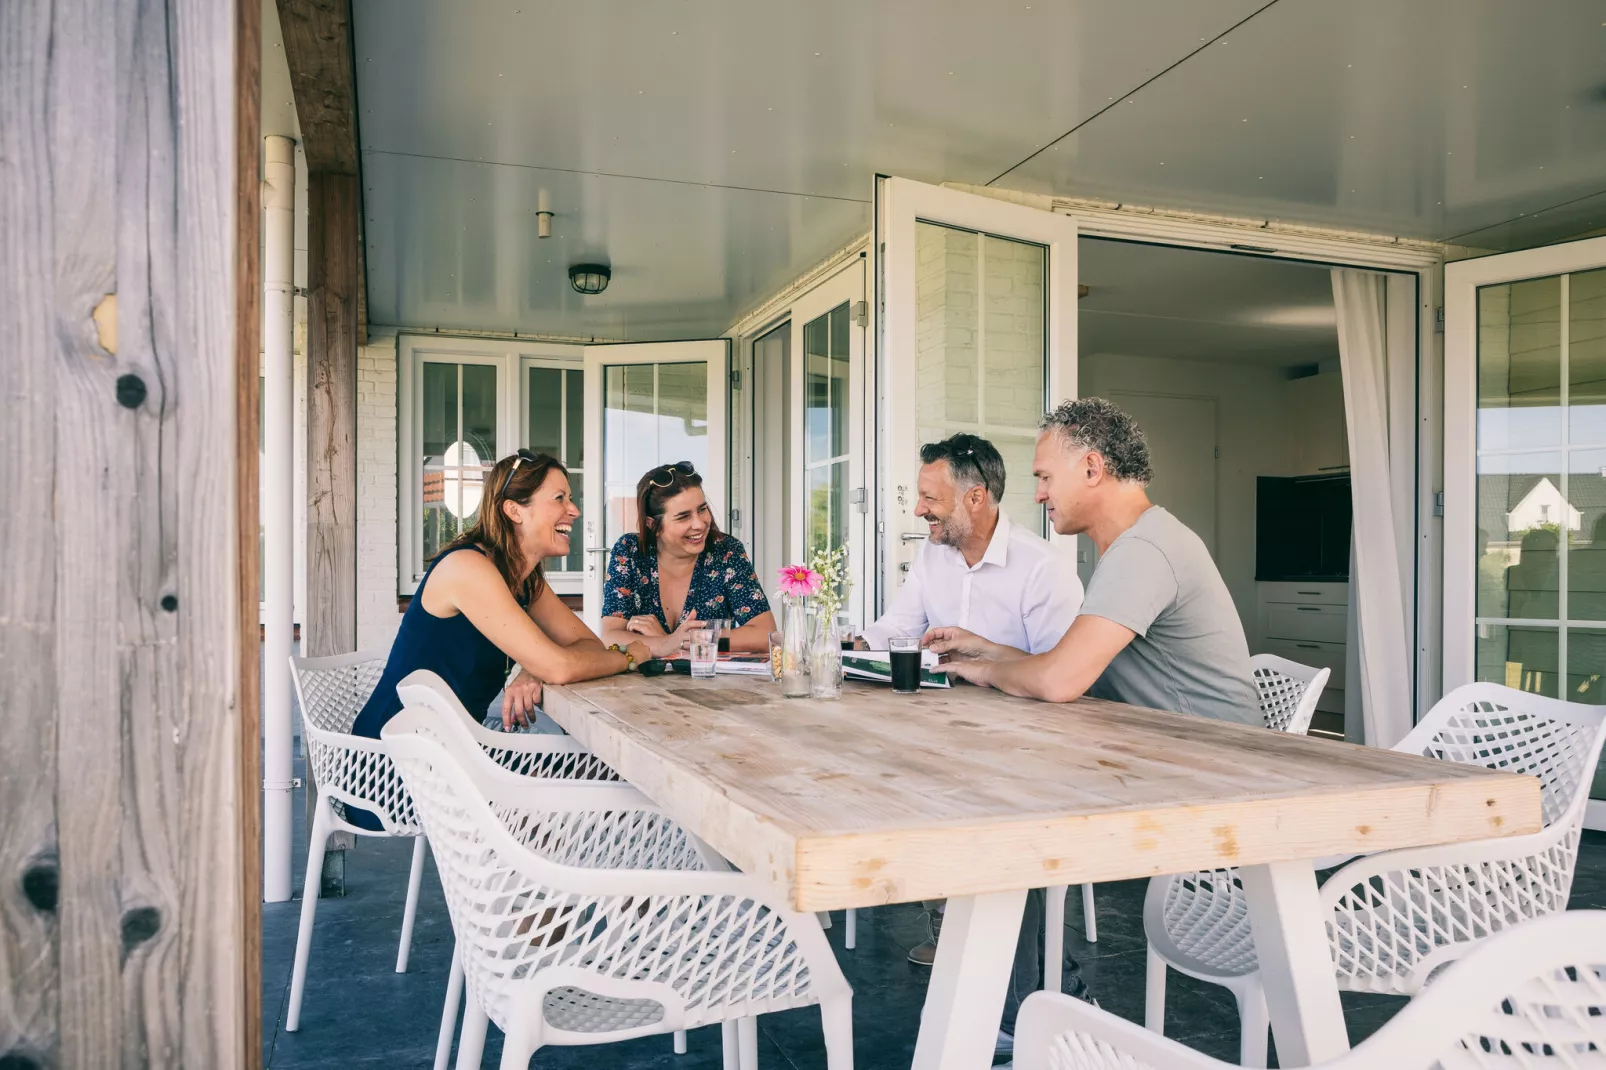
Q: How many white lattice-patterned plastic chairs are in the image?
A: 6